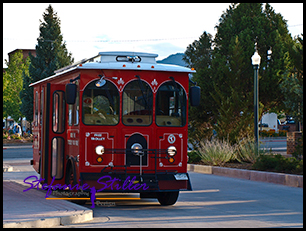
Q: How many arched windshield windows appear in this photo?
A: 3